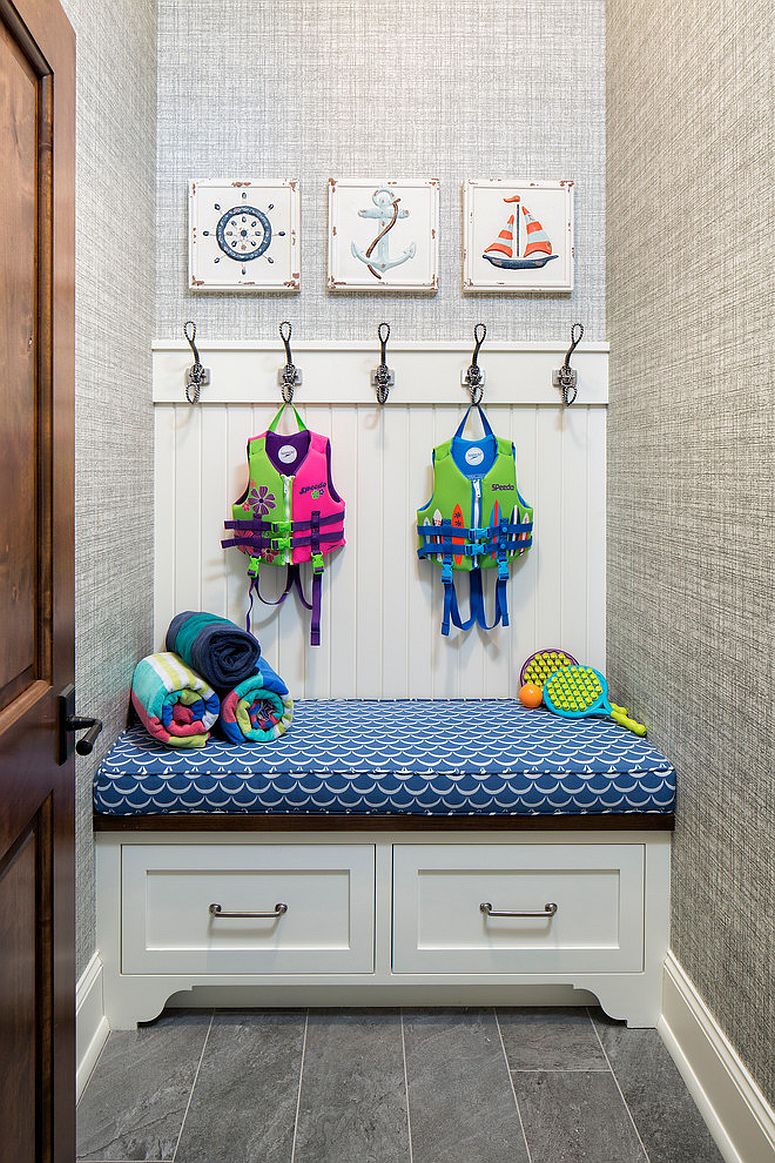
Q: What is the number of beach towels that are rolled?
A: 3